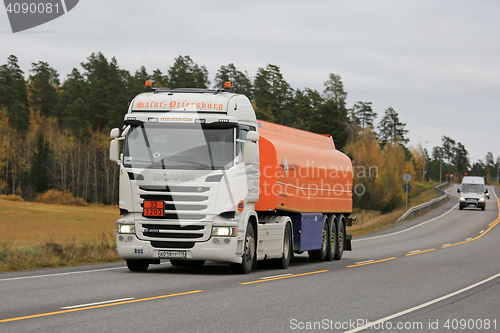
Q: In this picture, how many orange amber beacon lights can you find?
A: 2